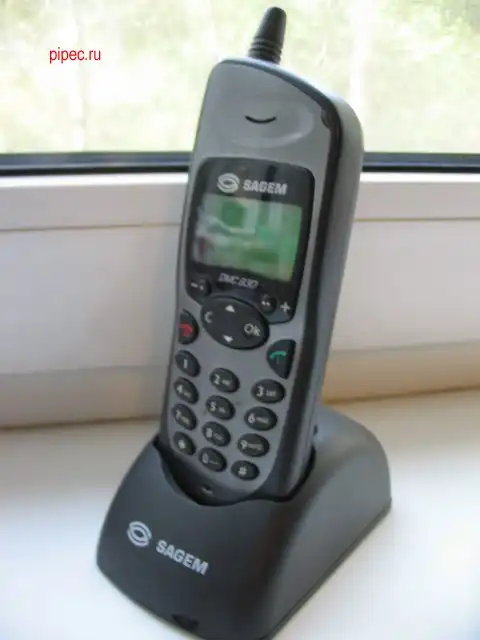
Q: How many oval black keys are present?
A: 12